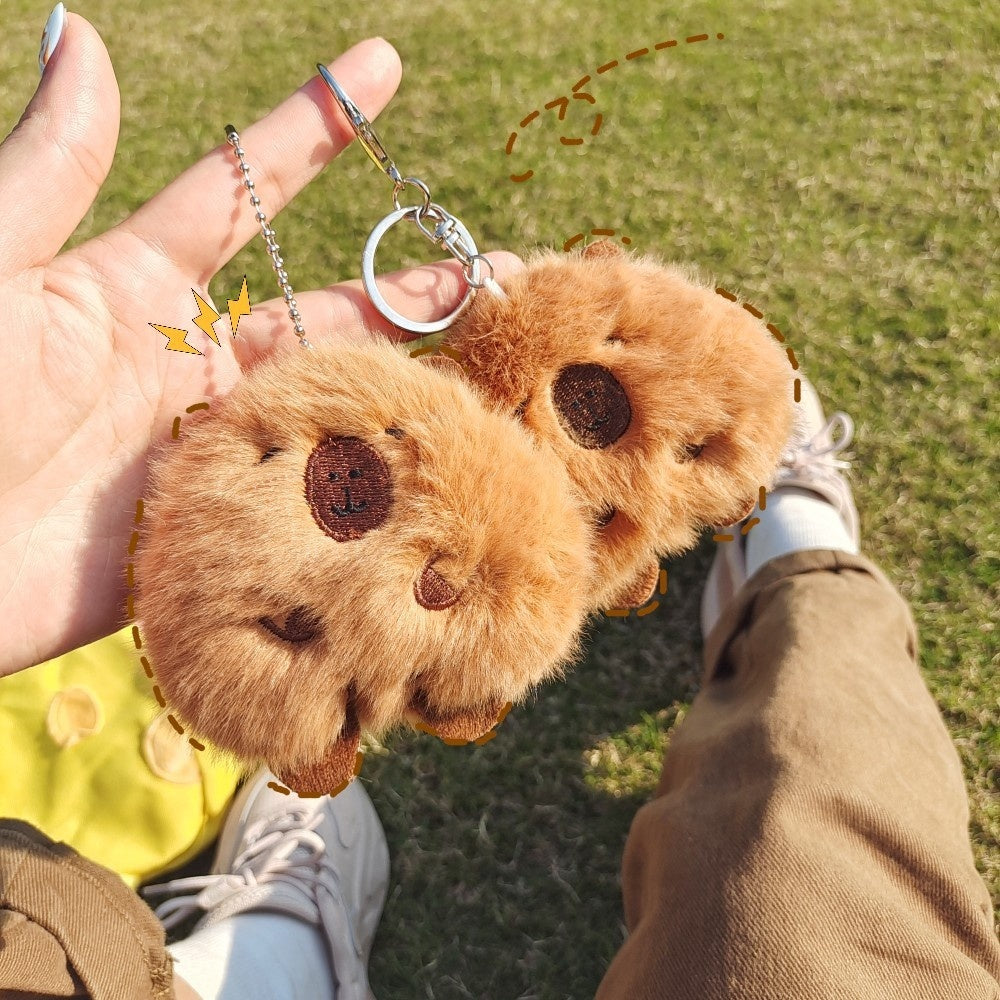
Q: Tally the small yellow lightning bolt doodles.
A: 3